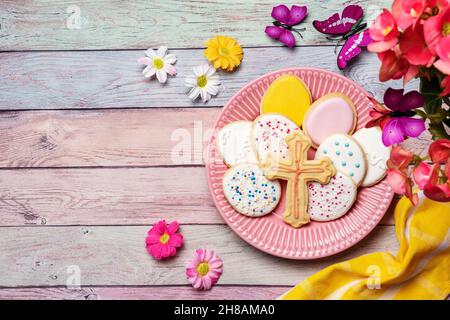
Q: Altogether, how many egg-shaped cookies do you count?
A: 8